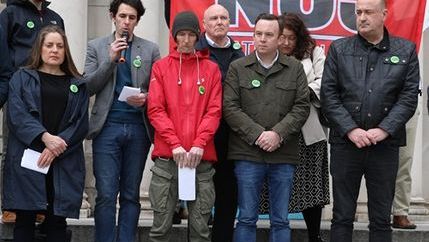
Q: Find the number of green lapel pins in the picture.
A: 7